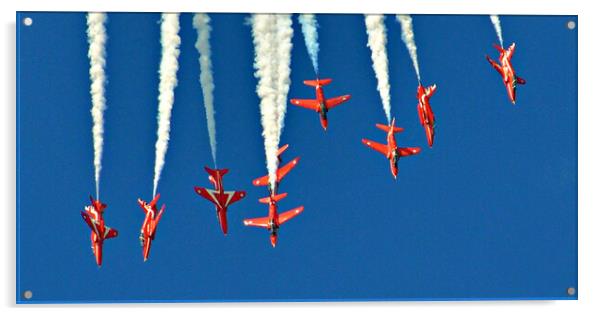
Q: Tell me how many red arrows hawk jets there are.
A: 9